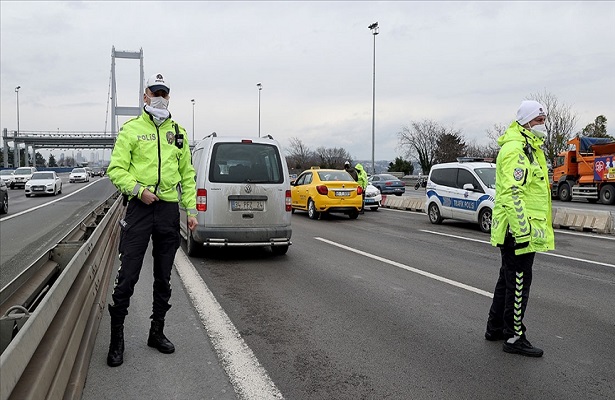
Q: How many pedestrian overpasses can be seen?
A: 1